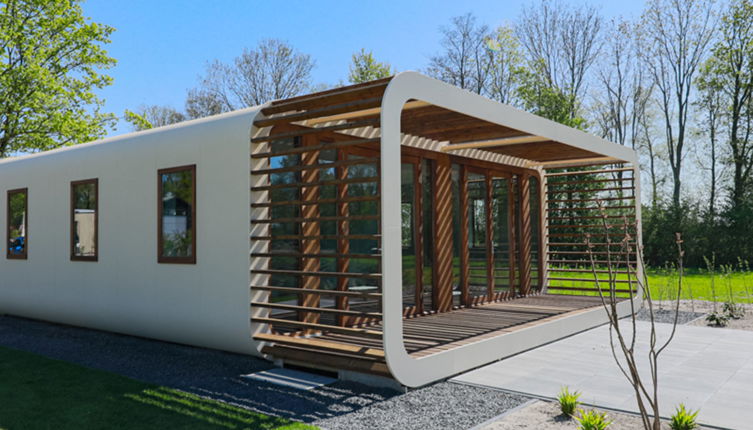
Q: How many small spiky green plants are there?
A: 3